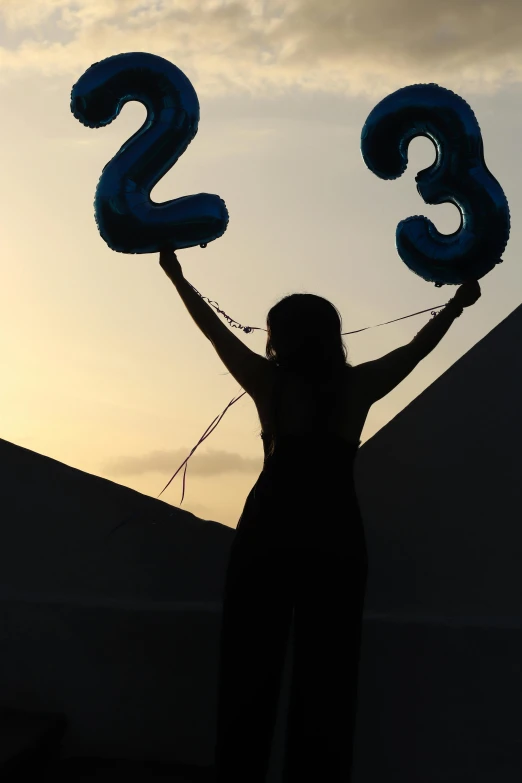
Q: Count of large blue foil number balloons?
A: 2